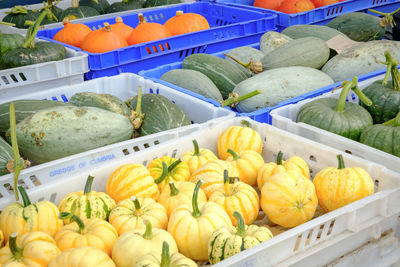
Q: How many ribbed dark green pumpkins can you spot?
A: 3